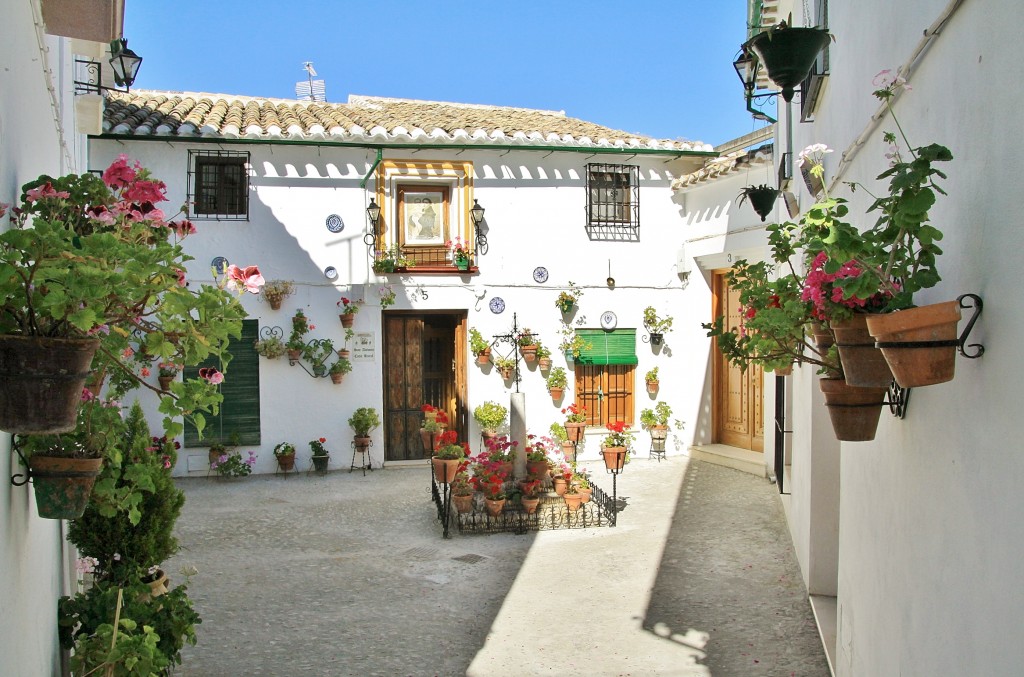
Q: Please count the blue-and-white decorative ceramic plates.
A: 6